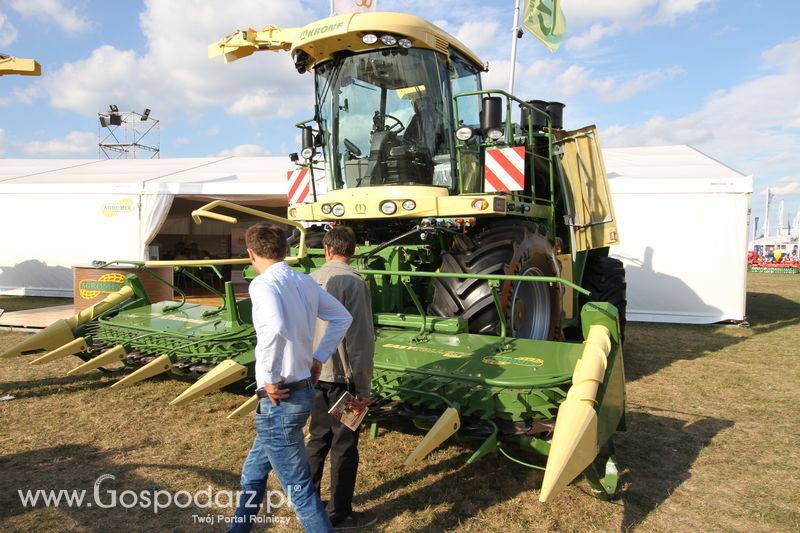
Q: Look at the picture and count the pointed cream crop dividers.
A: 8